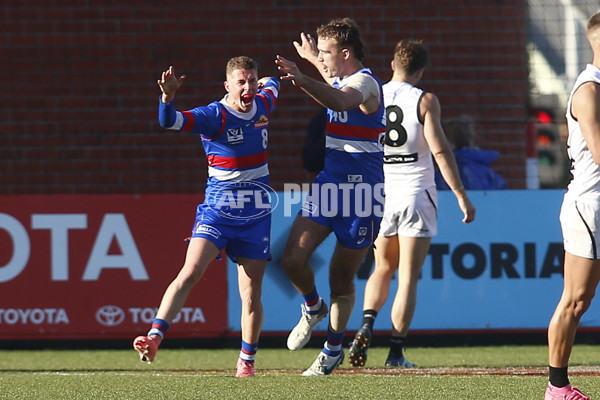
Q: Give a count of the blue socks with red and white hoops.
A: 4